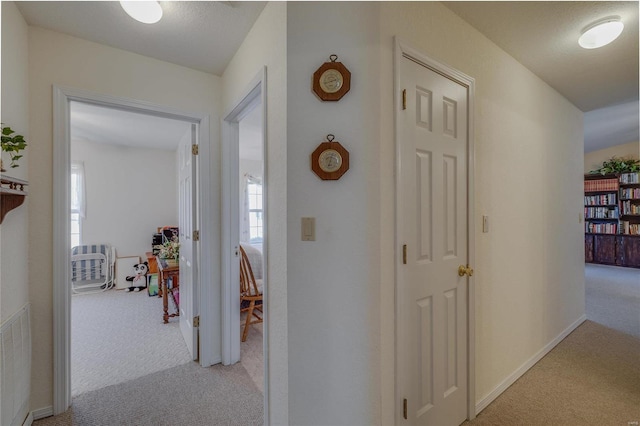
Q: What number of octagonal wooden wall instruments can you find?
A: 2